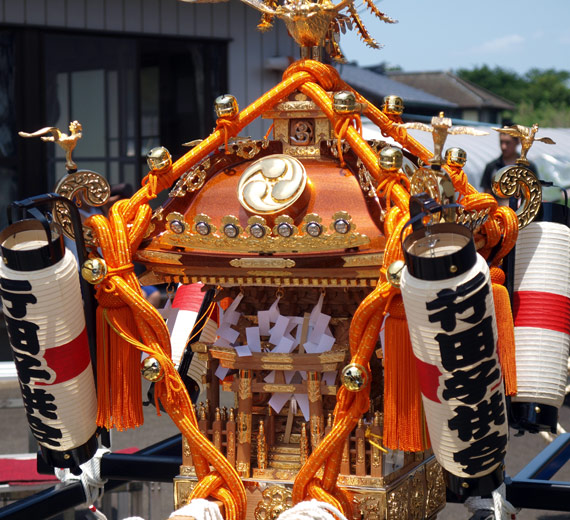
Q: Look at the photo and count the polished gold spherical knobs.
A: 10